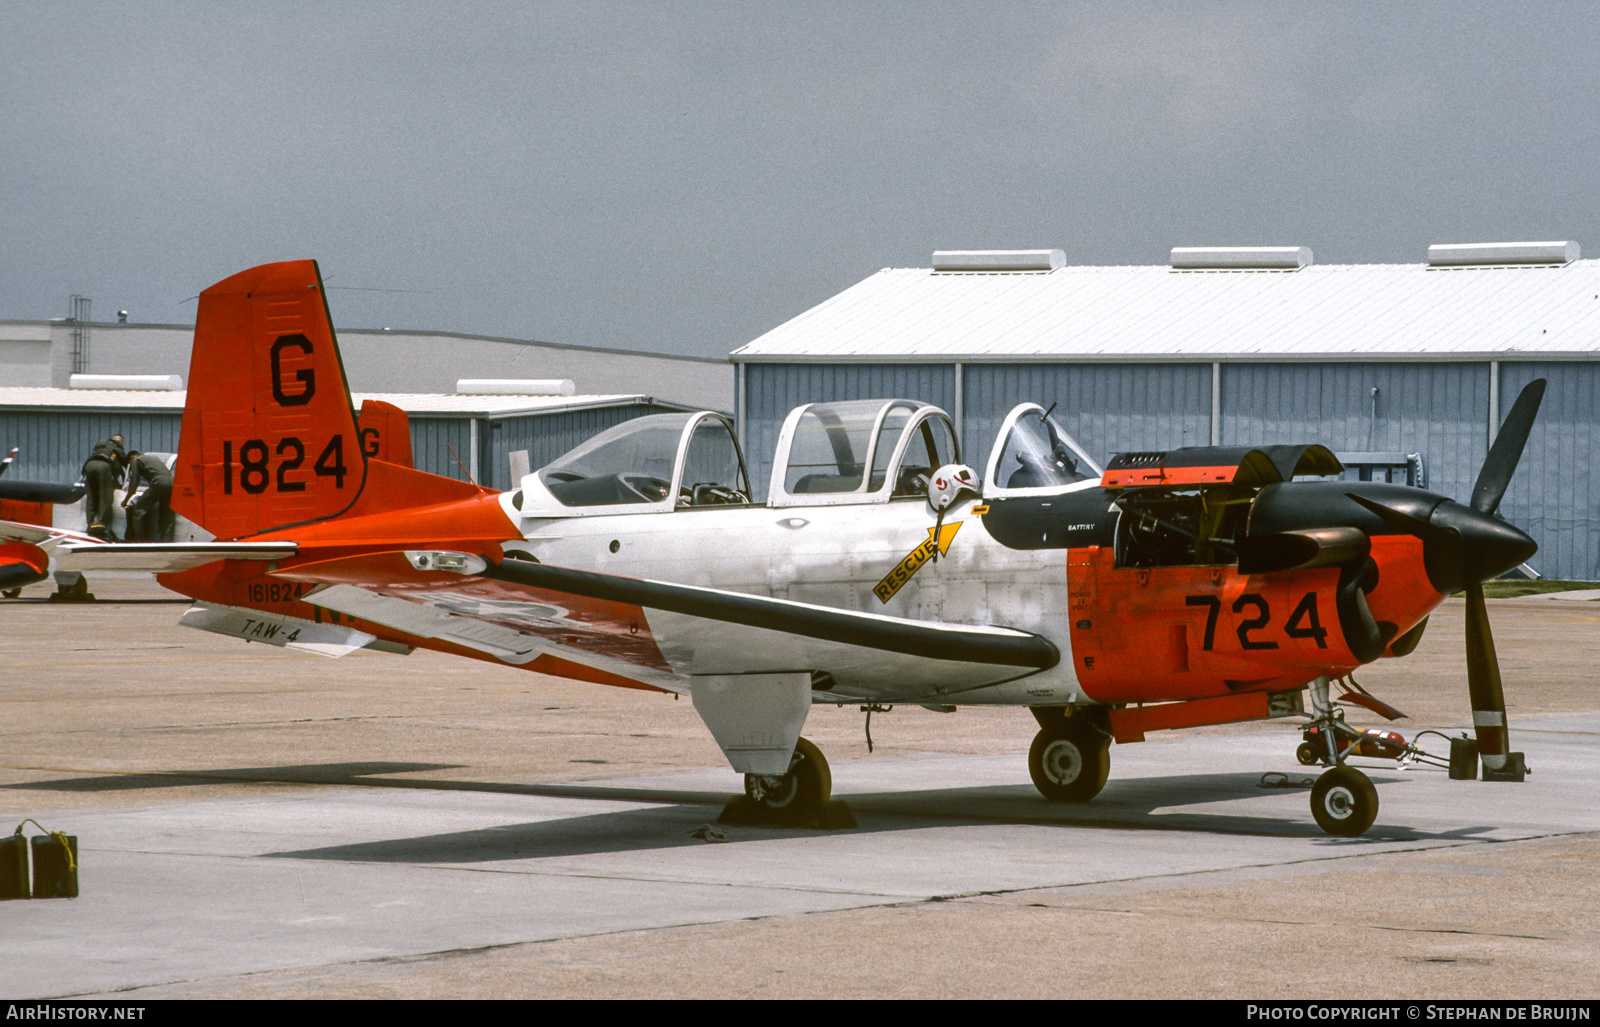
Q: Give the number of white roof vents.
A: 5